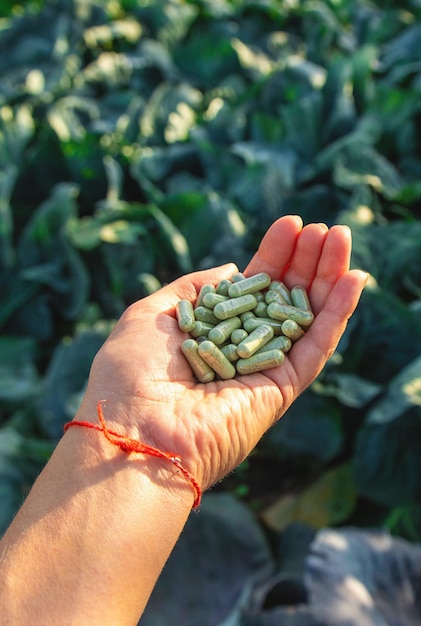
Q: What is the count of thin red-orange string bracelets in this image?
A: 1